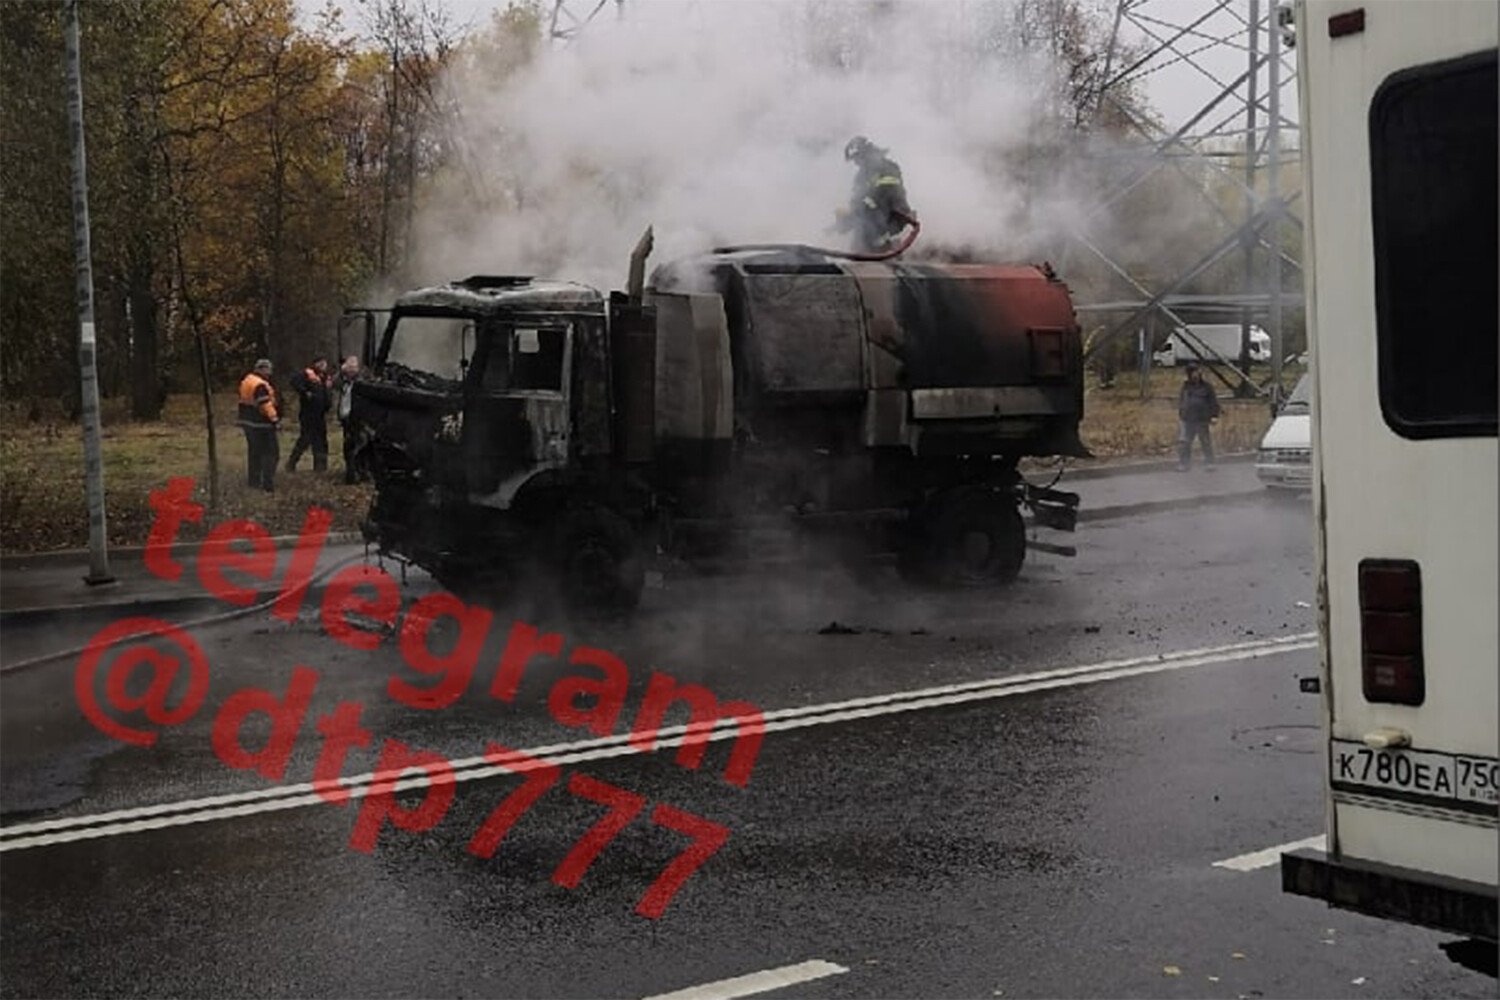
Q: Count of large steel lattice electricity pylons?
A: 2